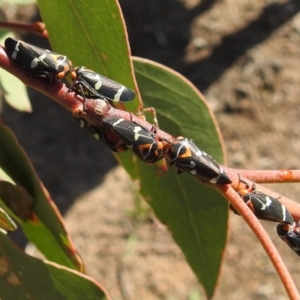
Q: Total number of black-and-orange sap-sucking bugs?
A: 7